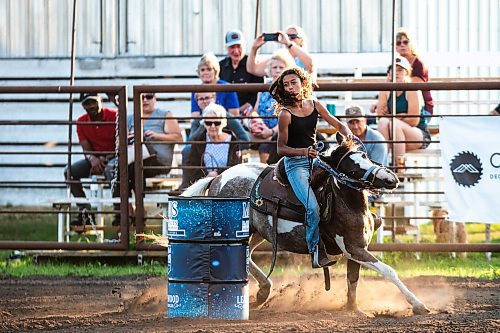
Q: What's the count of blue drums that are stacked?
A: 3